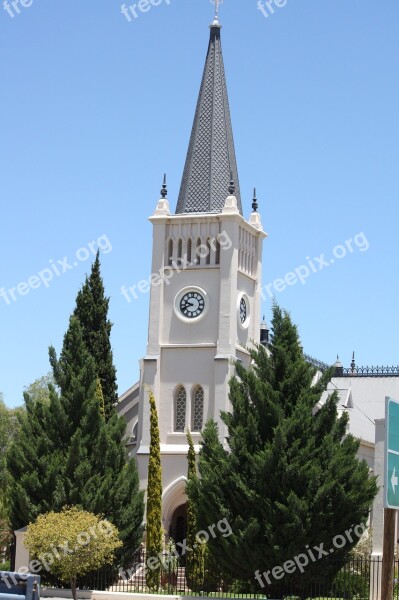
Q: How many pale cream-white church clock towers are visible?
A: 1